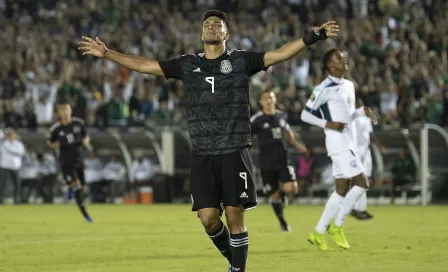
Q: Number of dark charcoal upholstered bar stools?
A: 0